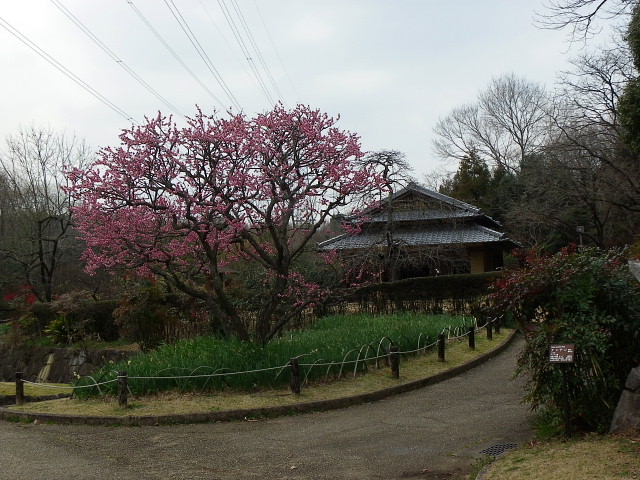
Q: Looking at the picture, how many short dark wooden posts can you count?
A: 8